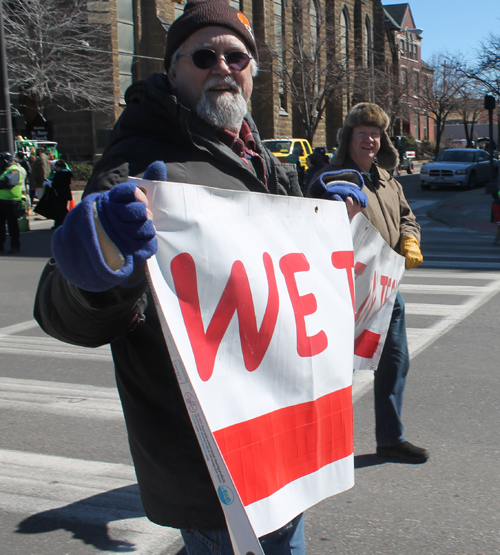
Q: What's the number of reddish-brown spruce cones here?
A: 0